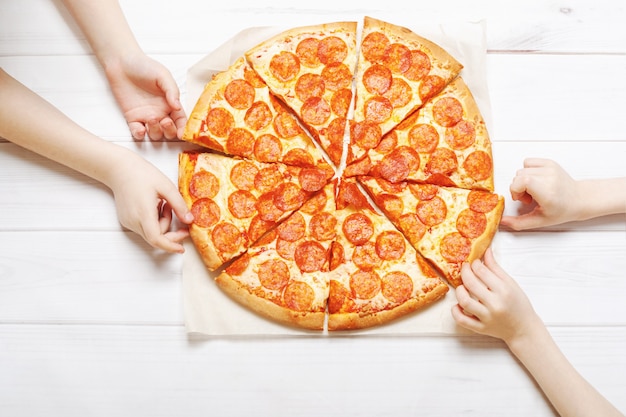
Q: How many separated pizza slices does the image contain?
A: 8